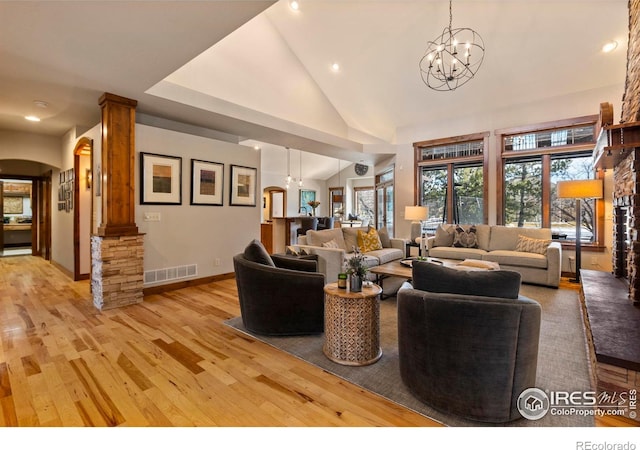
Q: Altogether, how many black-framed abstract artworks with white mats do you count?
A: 3